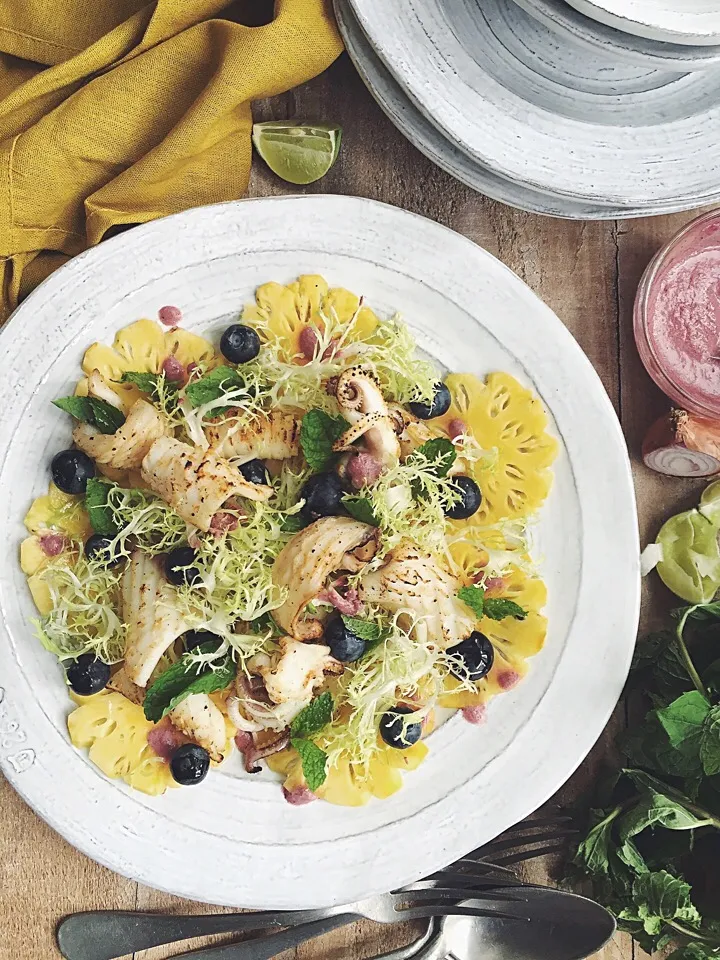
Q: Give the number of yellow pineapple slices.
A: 7